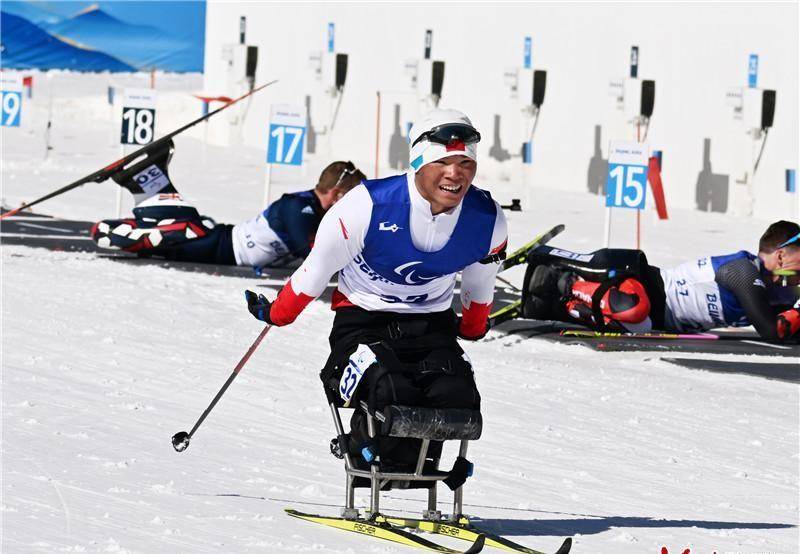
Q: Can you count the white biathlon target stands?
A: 6